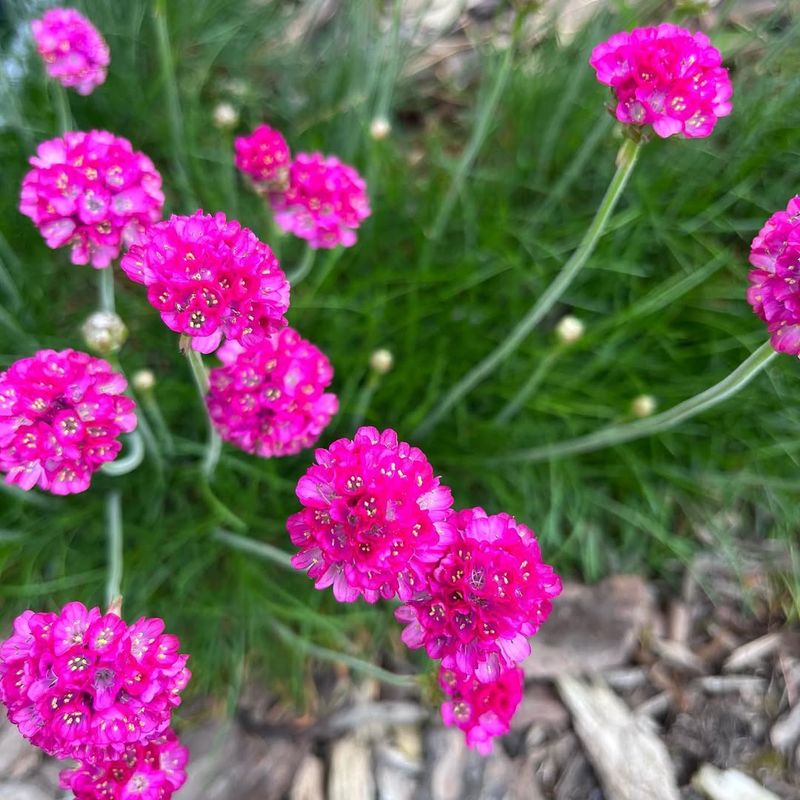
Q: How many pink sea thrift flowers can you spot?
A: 14